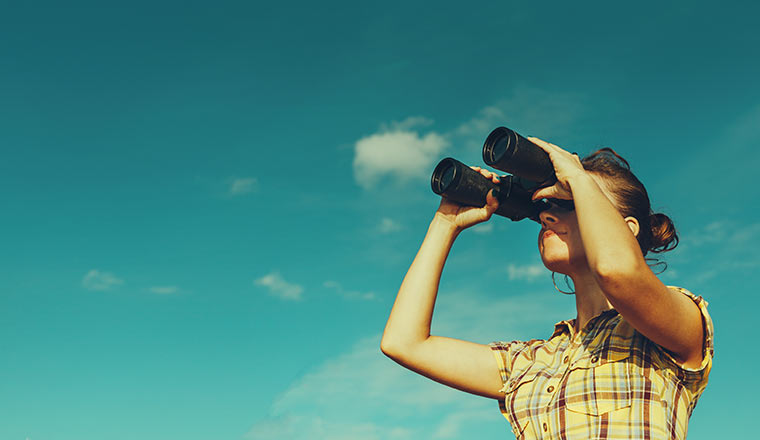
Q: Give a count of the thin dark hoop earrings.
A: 1